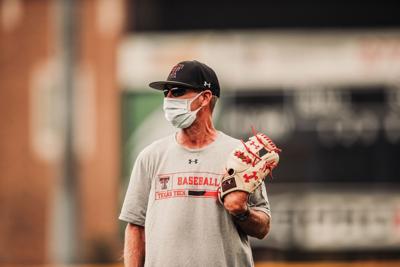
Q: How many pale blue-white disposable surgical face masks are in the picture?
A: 1